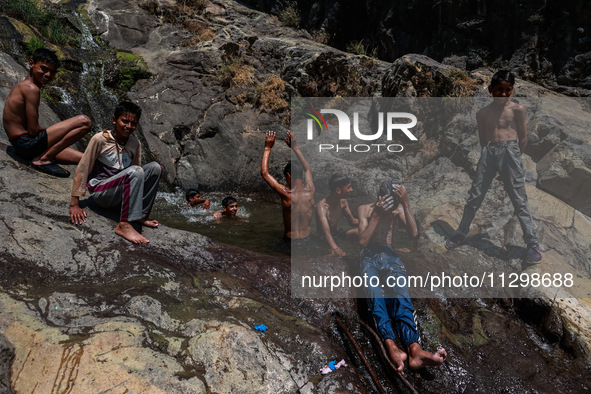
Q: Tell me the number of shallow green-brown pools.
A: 1